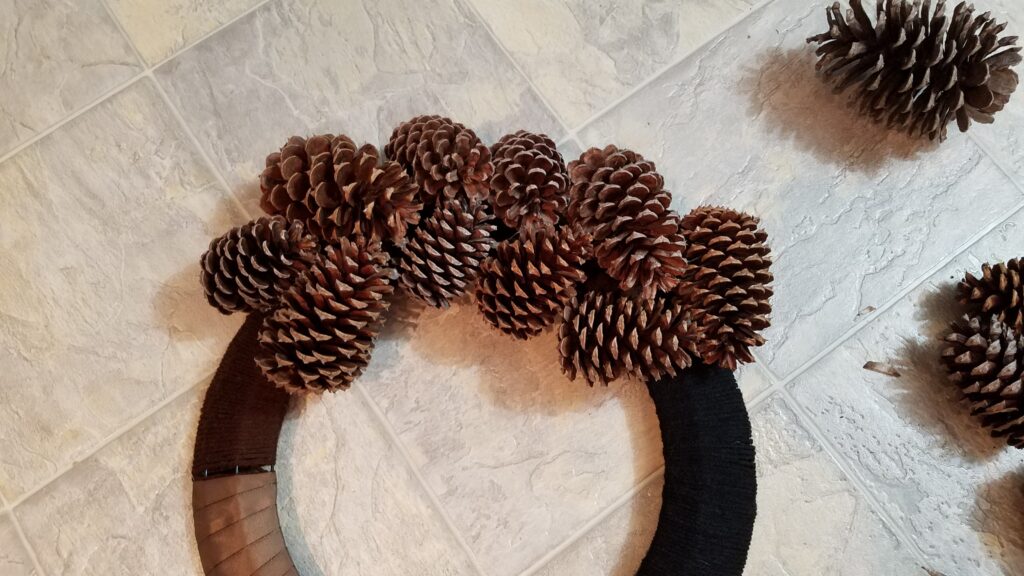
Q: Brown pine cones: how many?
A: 13